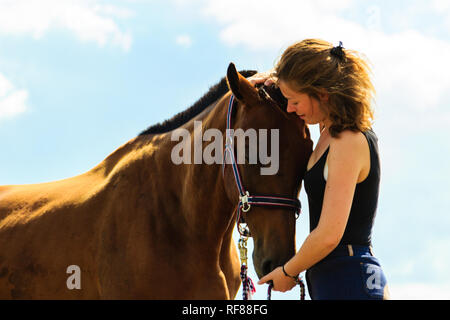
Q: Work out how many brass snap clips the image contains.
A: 1